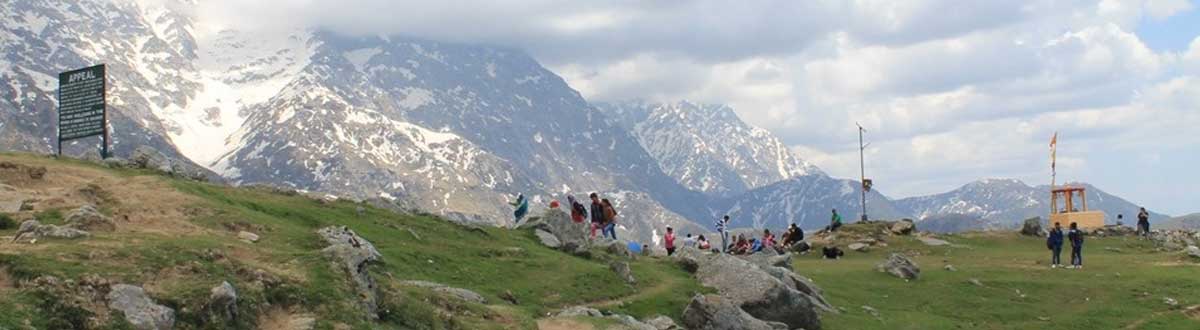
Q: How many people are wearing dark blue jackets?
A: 2